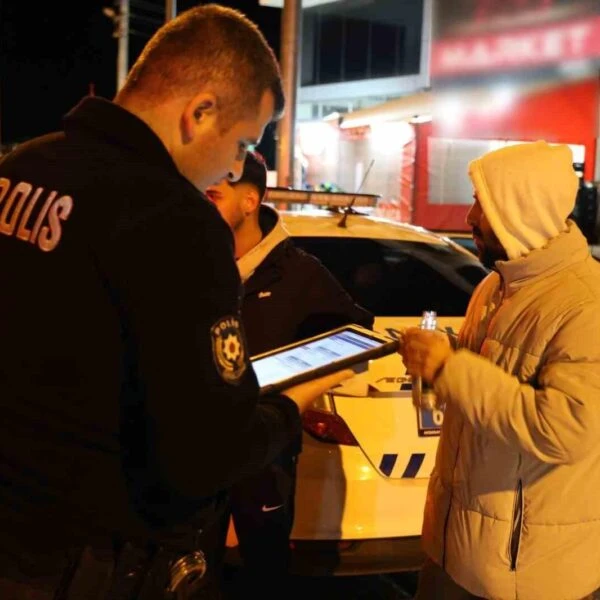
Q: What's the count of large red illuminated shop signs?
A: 1